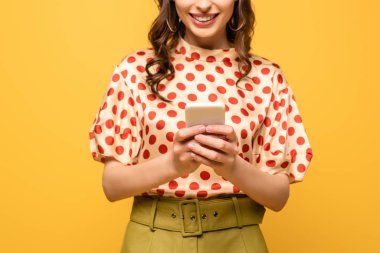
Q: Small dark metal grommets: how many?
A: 4